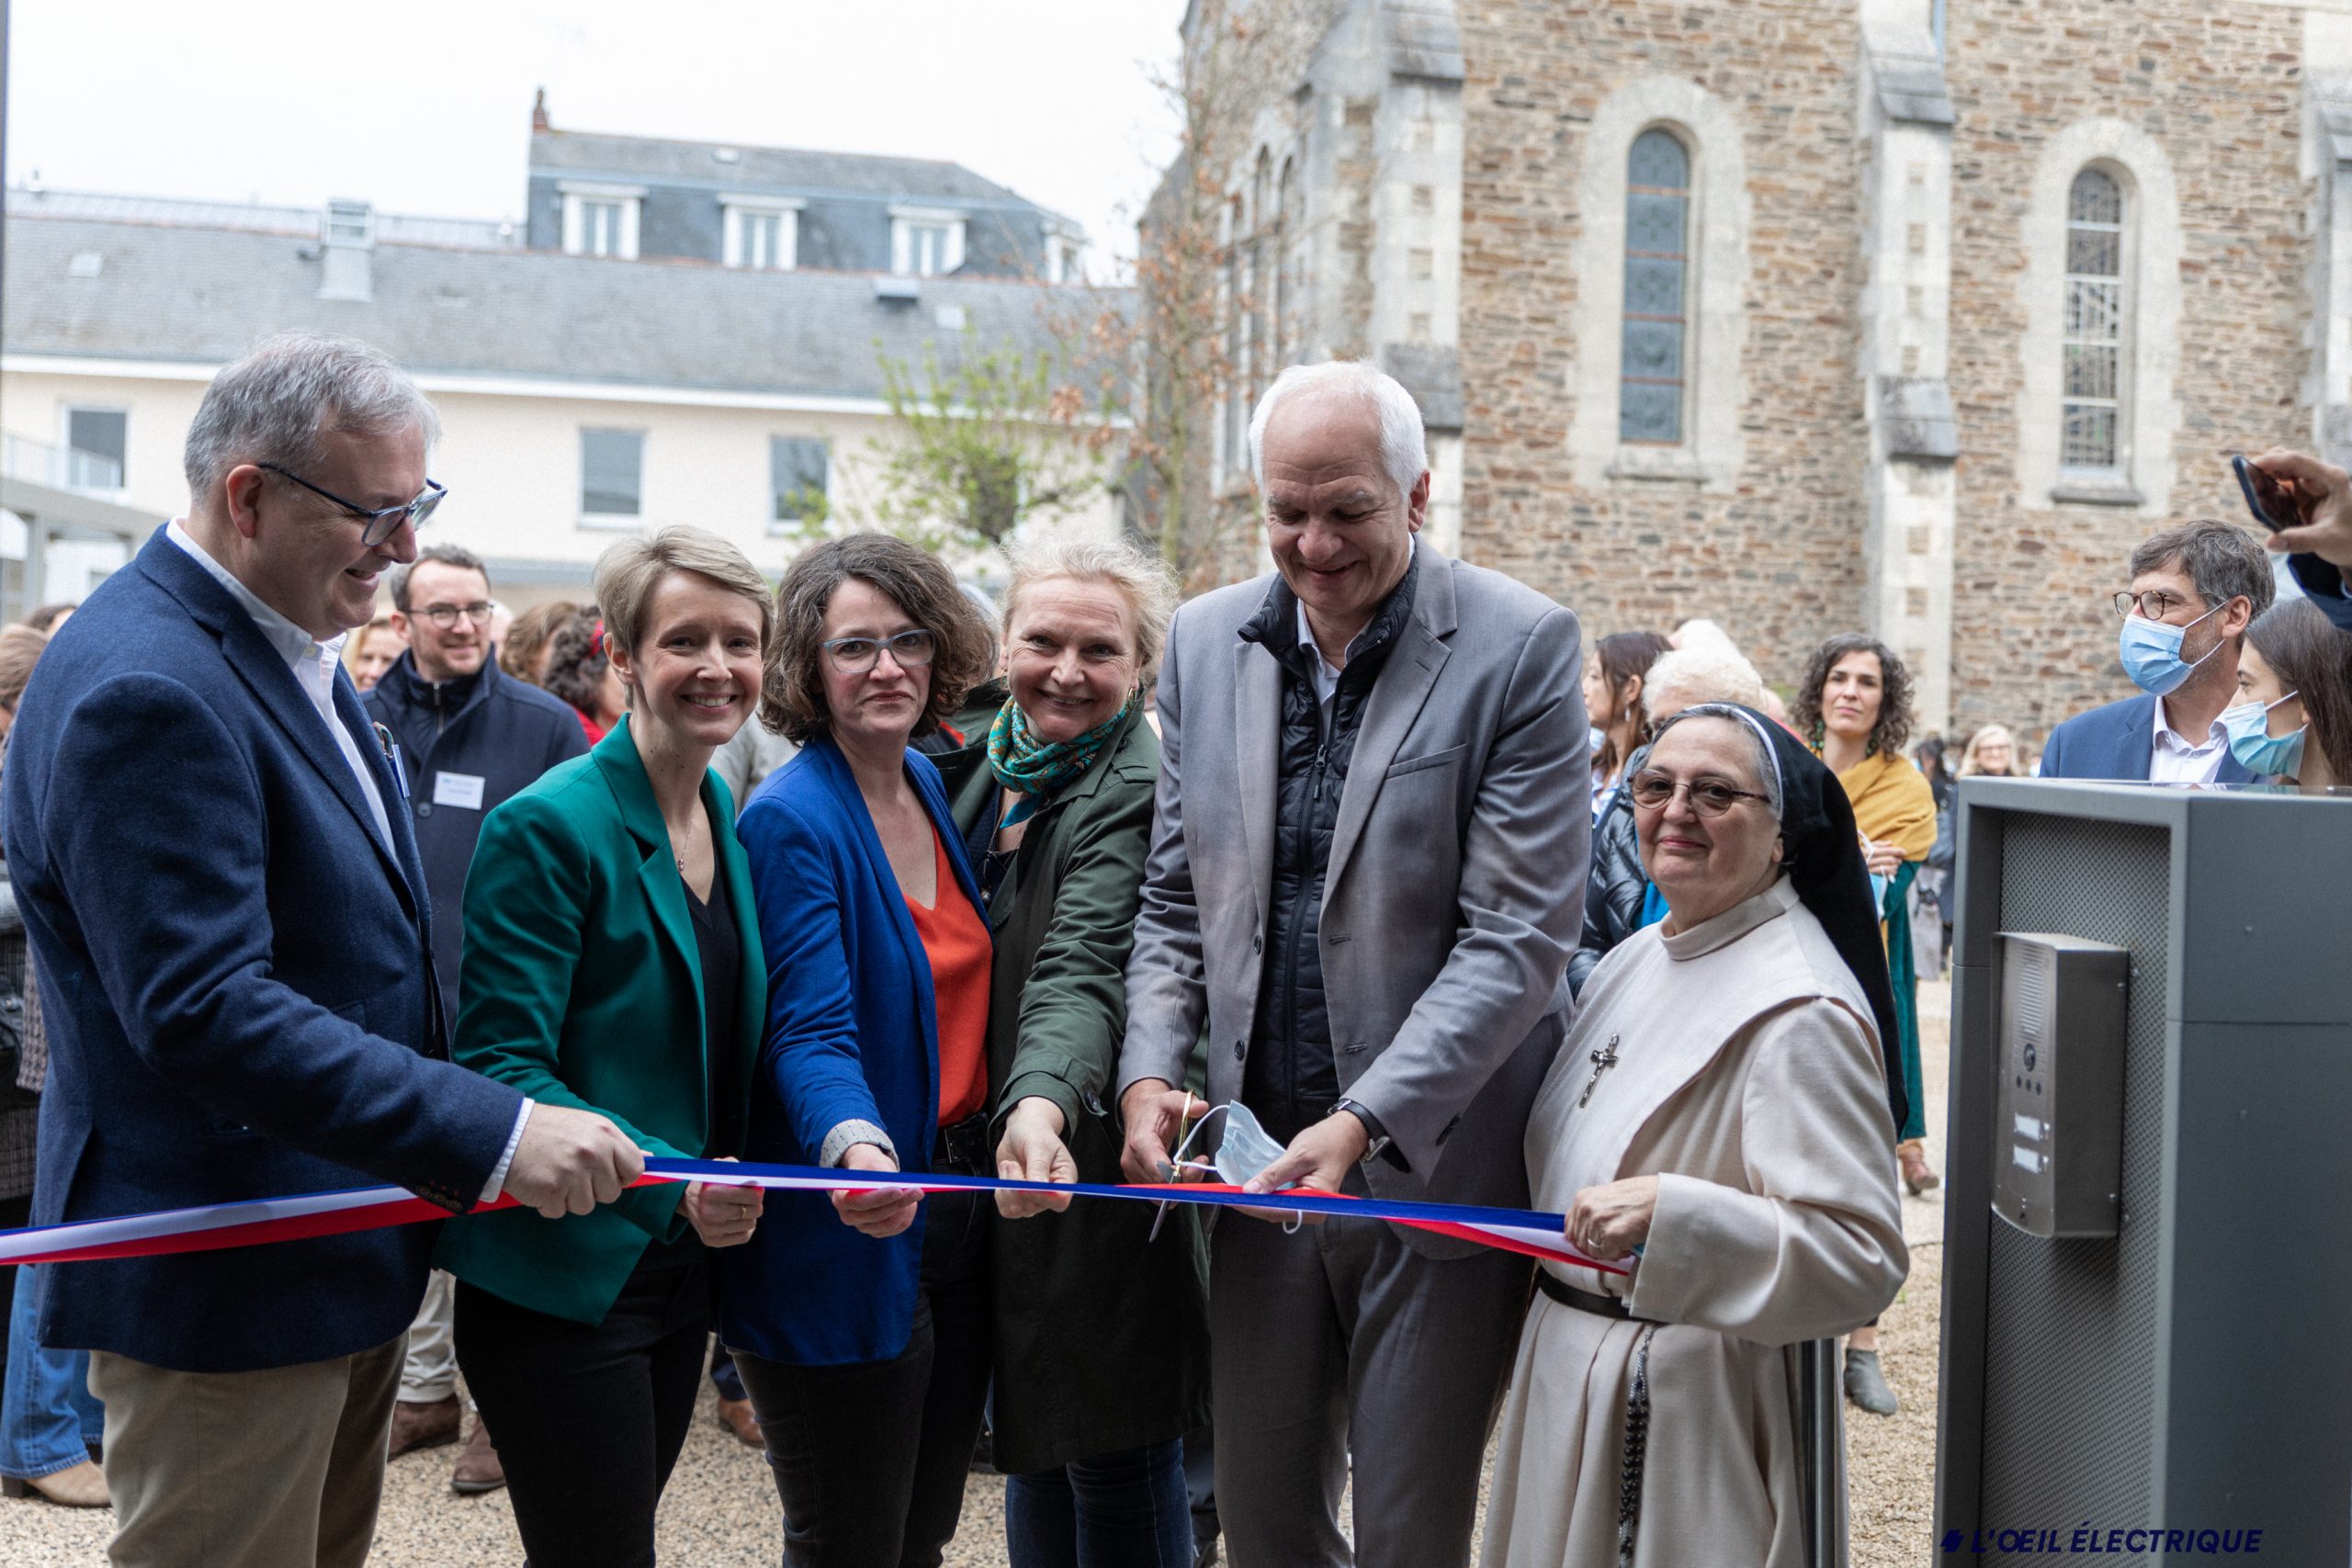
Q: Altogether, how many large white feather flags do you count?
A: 0